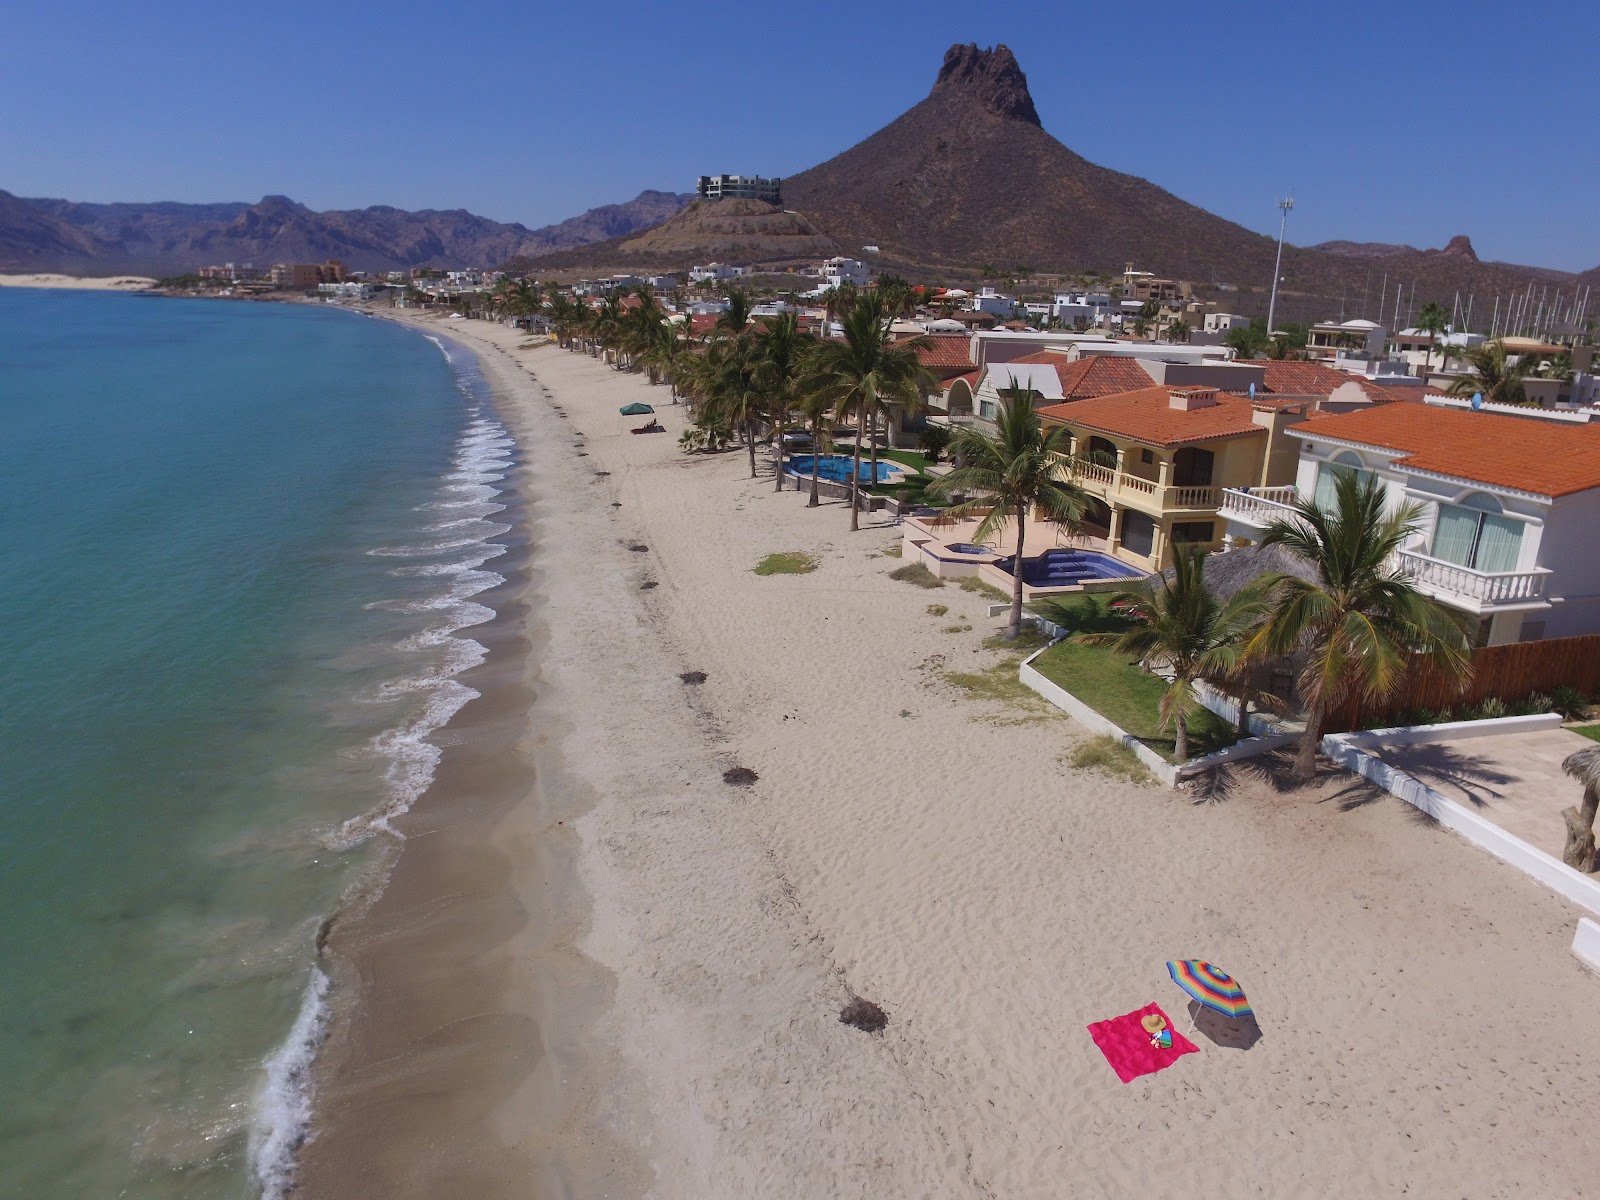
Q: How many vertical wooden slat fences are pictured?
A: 1